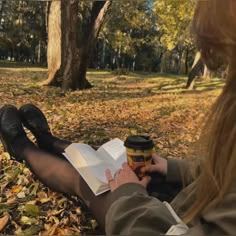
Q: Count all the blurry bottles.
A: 0